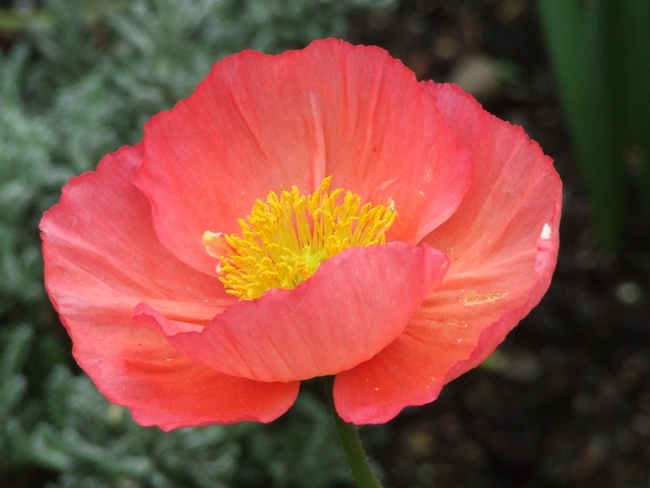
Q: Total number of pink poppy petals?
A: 4